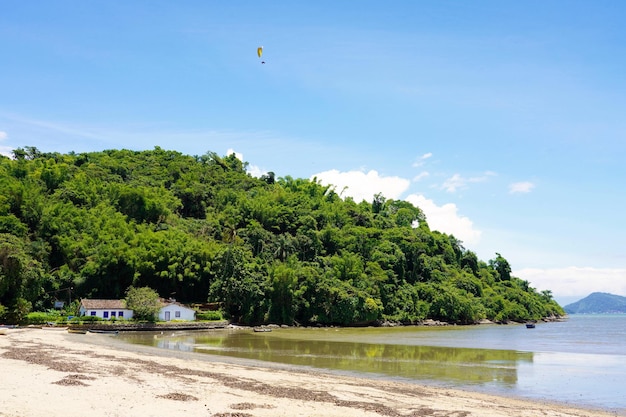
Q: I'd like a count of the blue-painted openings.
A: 4